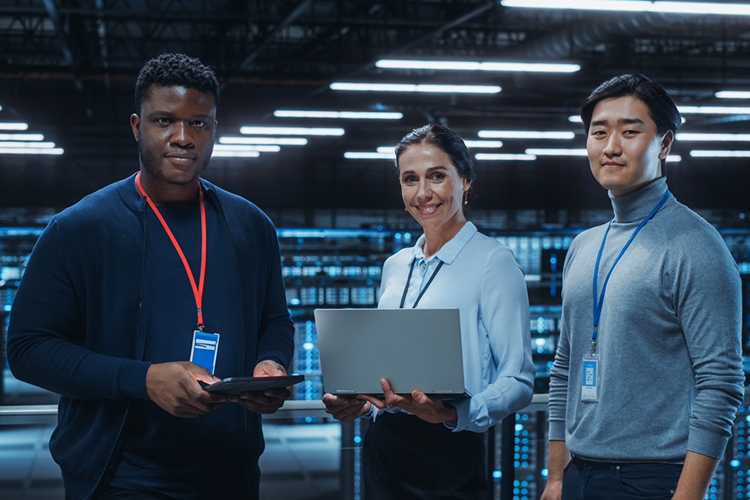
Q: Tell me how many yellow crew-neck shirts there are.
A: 0